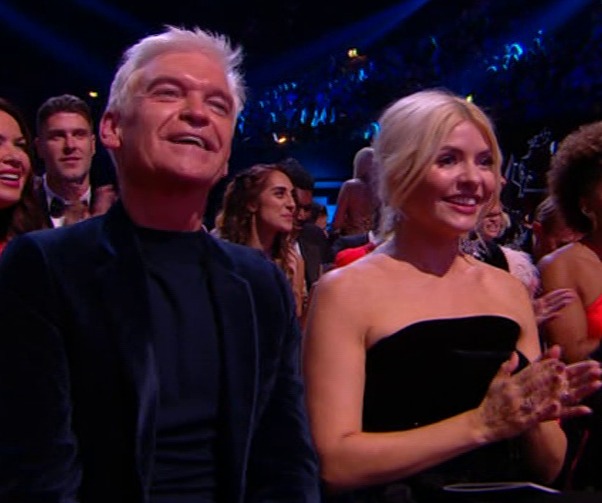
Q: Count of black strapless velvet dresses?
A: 1